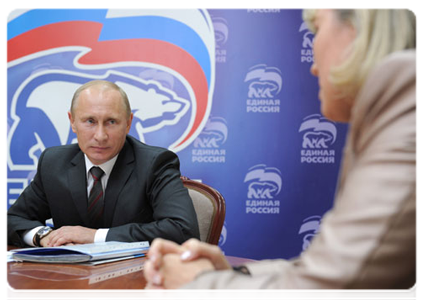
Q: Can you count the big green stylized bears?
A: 0